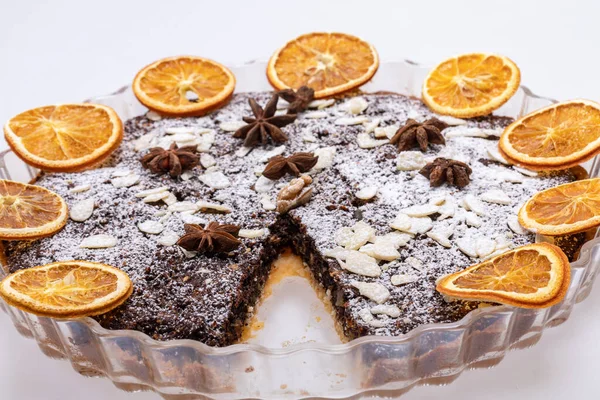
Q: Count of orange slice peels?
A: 9